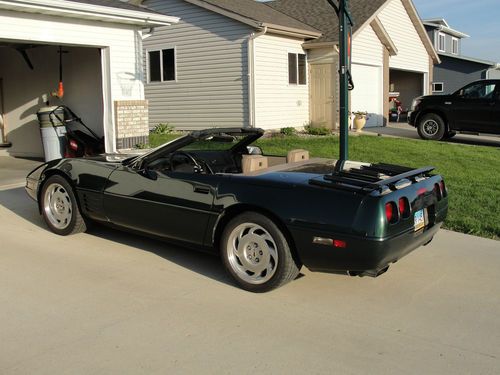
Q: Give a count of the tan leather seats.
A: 2